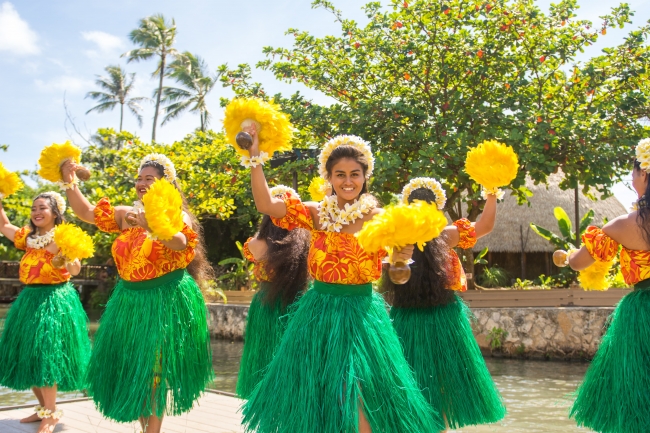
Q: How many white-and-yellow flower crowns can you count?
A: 6